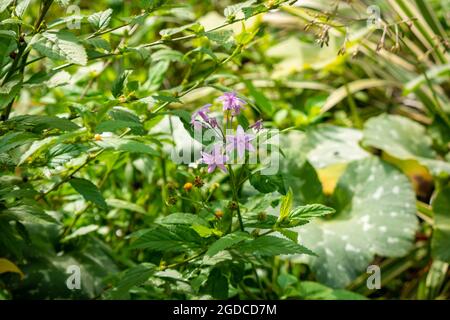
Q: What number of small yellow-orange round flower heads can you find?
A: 2